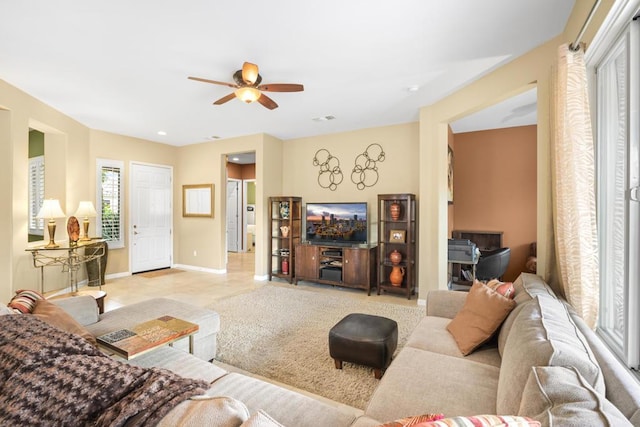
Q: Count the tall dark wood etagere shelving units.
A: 2